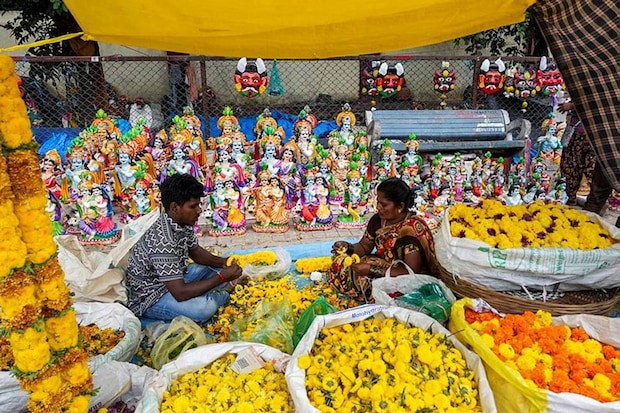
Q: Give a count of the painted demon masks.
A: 7